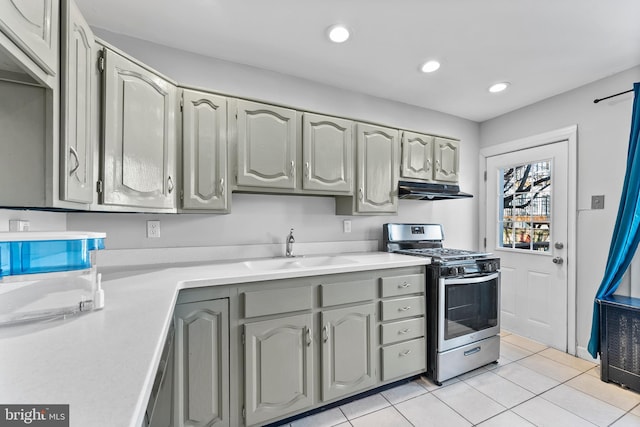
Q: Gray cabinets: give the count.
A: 12